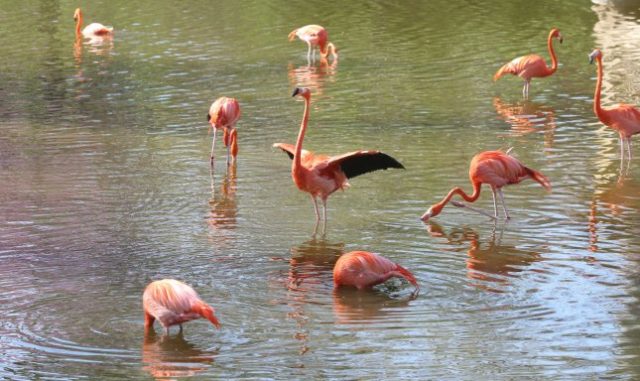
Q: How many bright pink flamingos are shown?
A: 9